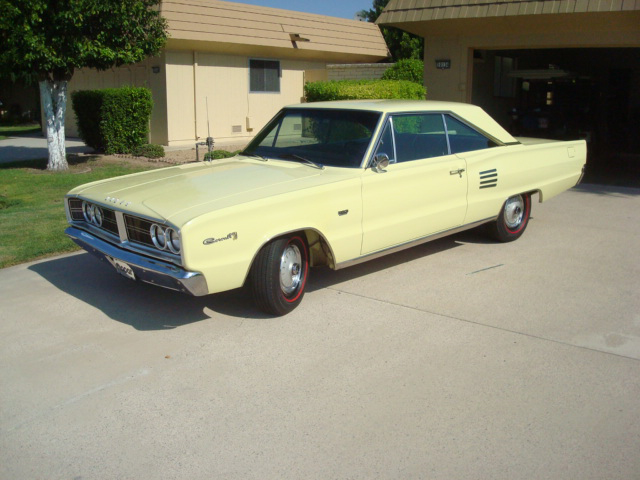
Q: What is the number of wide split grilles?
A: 1